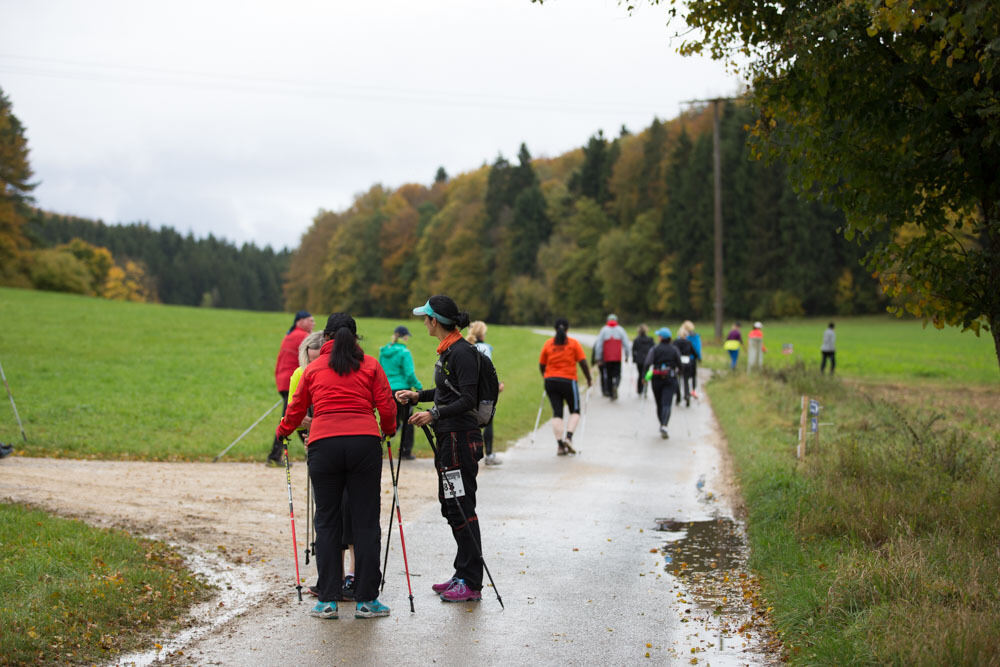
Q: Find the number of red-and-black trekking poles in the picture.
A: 2